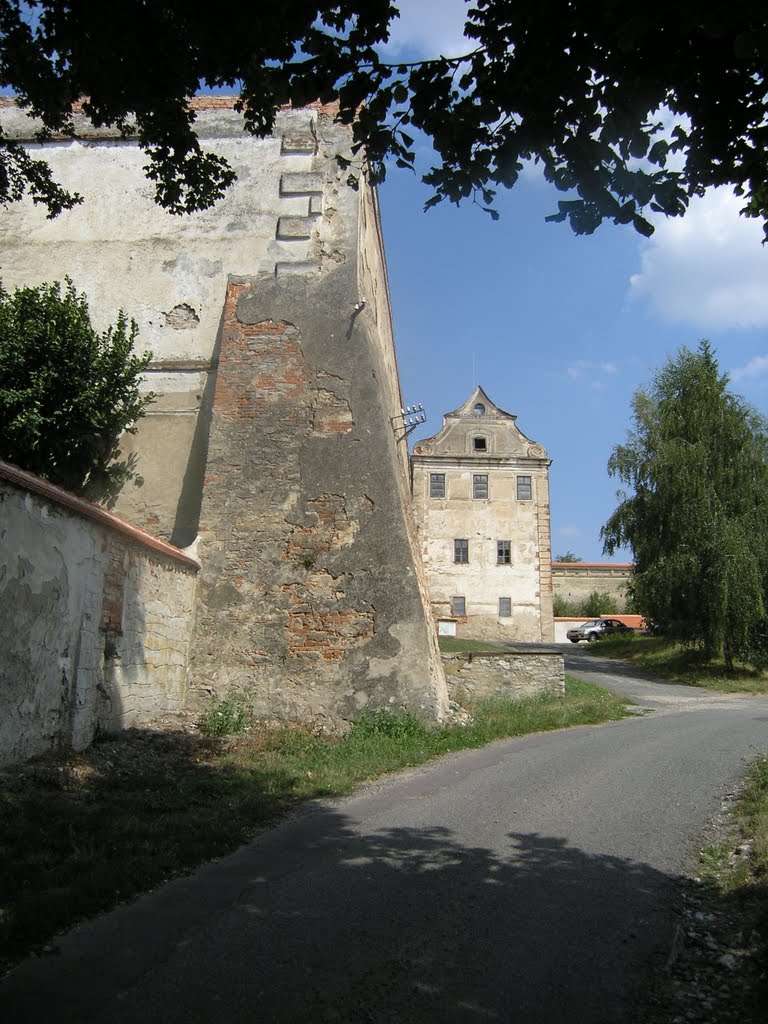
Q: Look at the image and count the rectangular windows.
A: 8